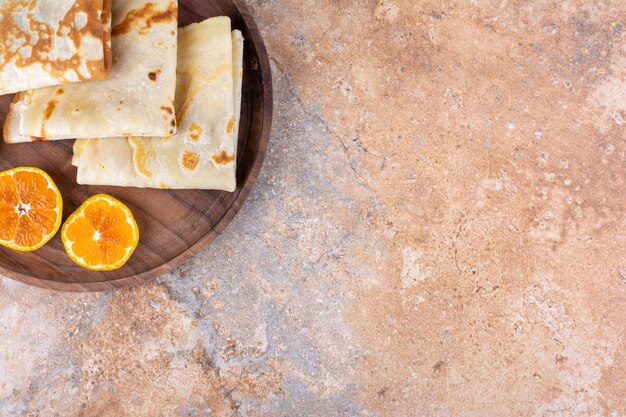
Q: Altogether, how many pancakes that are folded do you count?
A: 3